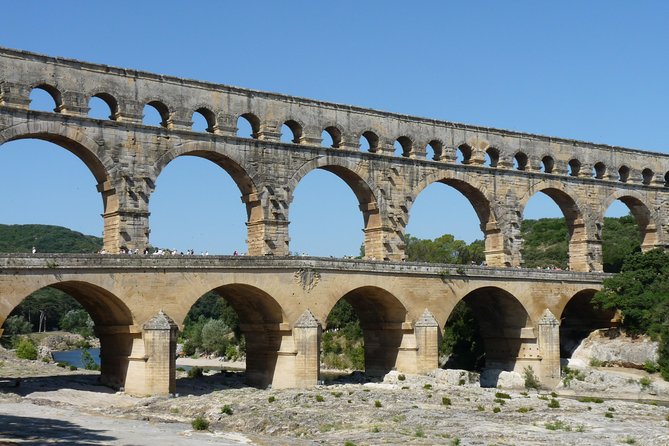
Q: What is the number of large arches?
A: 11